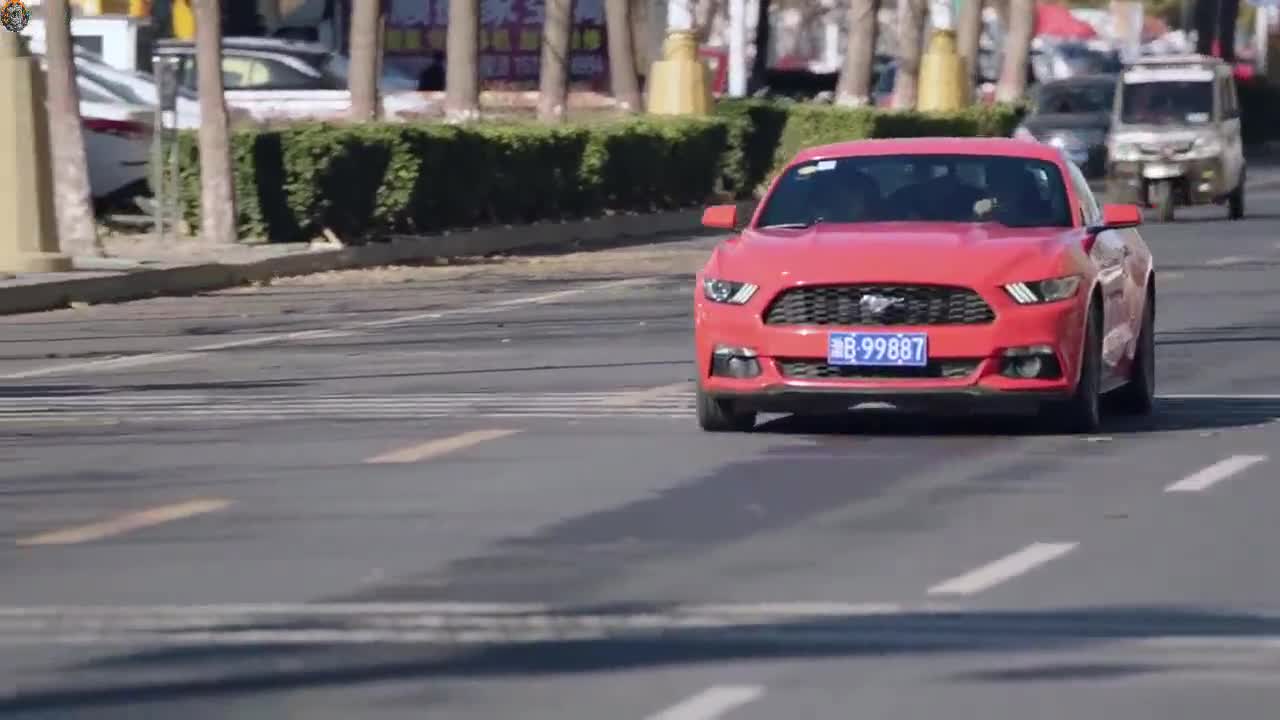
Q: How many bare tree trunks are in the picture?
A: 10